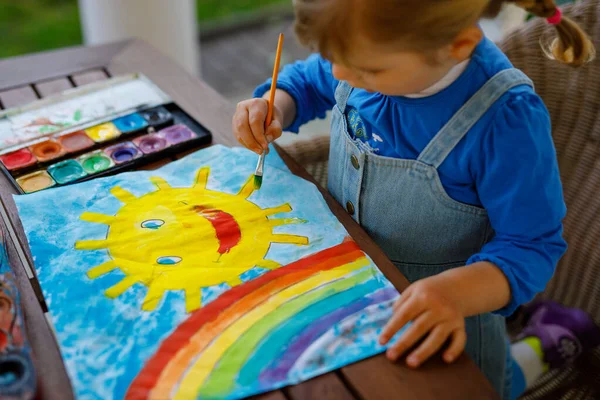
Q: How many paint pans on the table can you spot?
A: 12